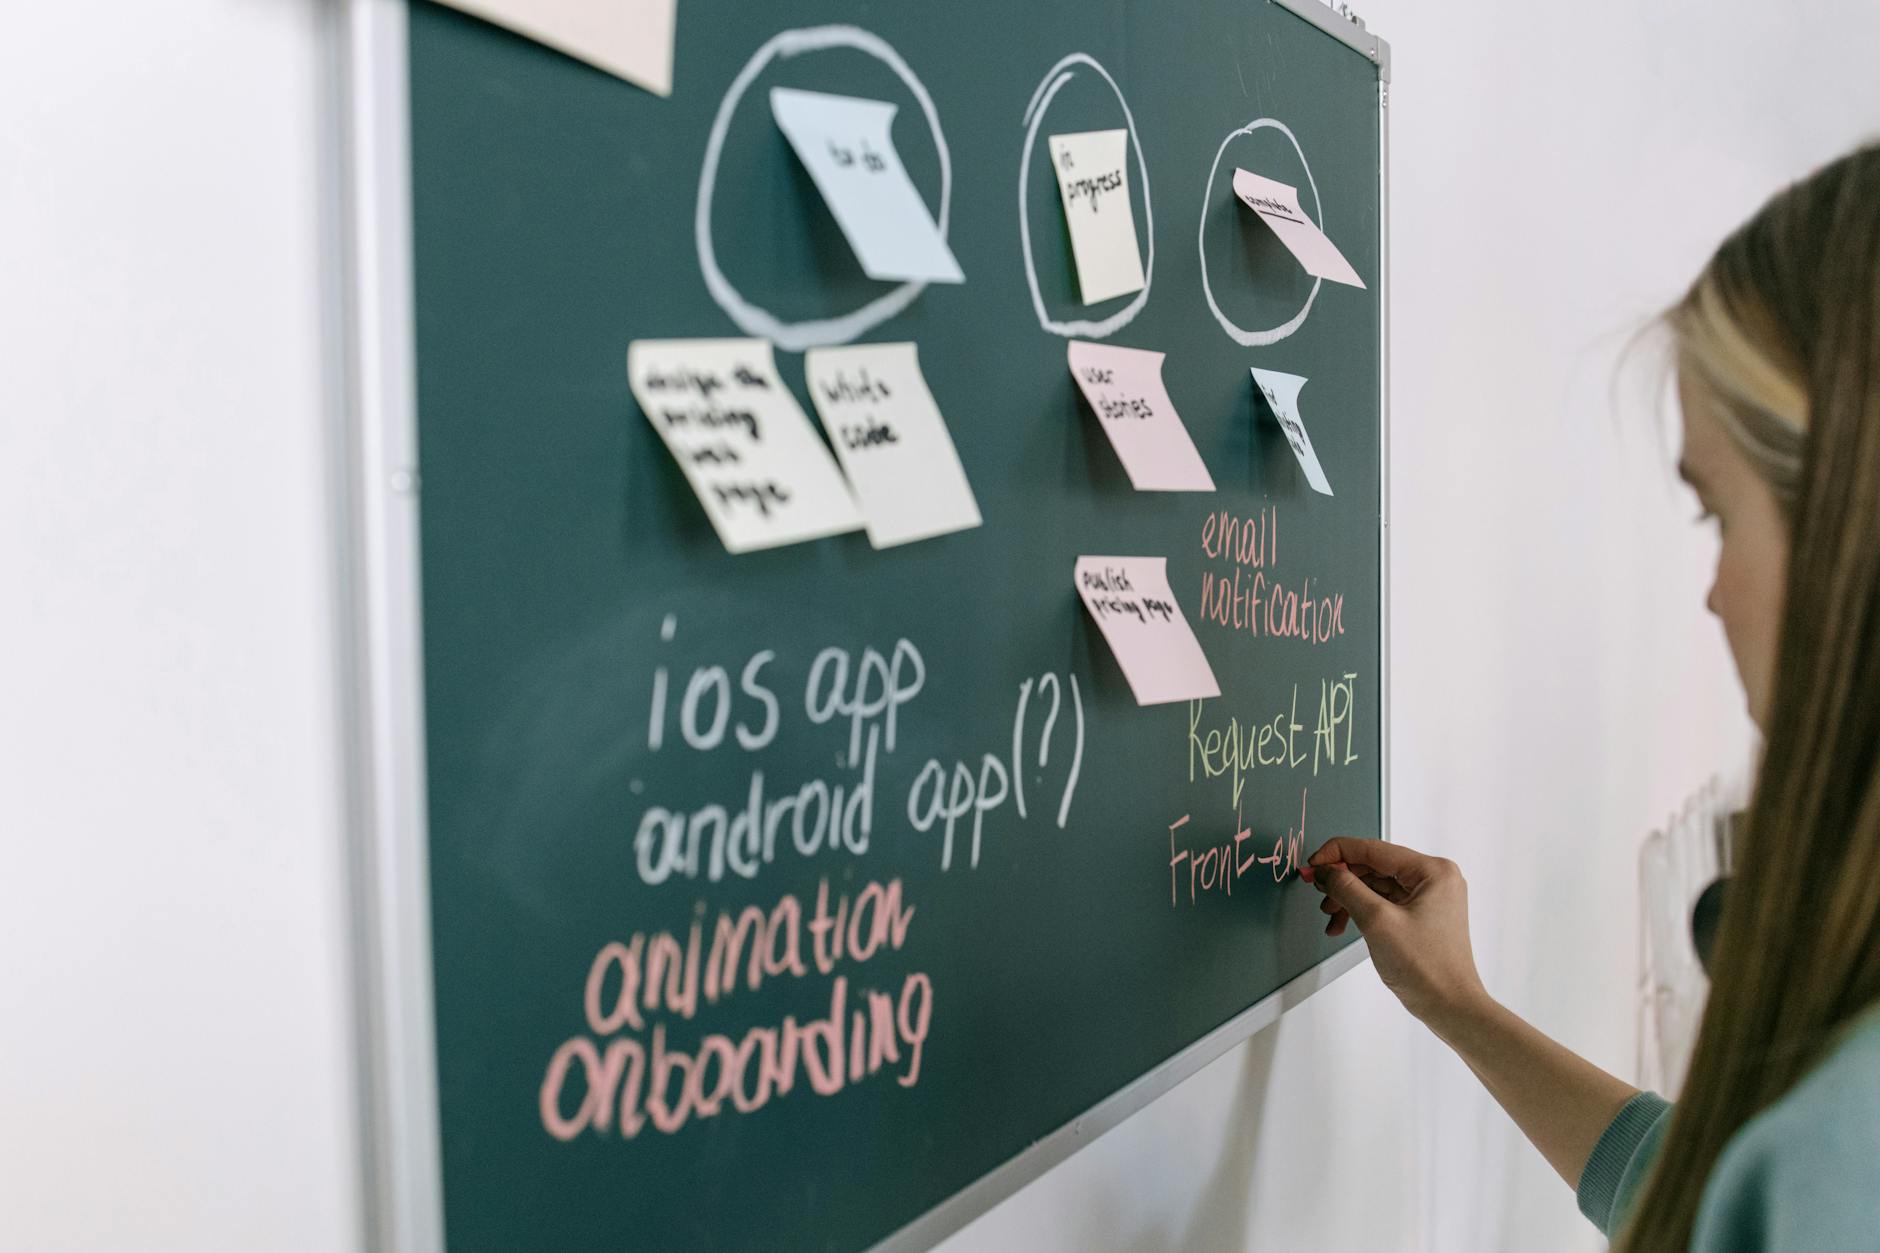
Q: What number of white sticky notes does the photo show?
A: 3